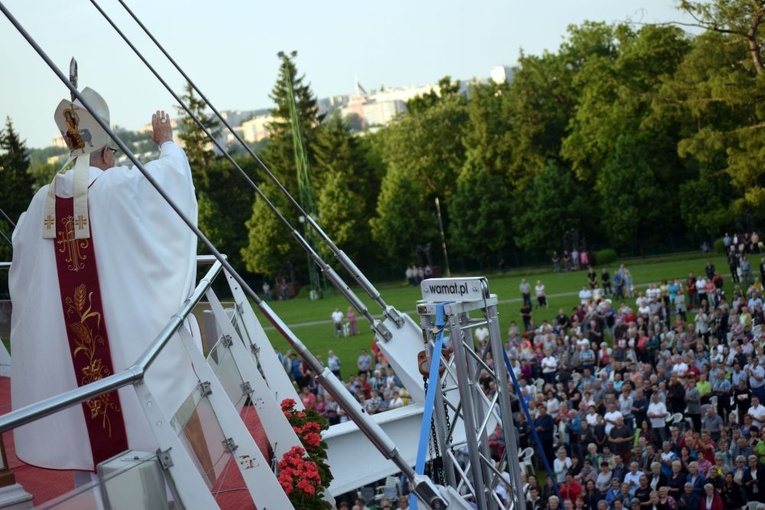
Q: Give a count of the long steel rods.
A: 3